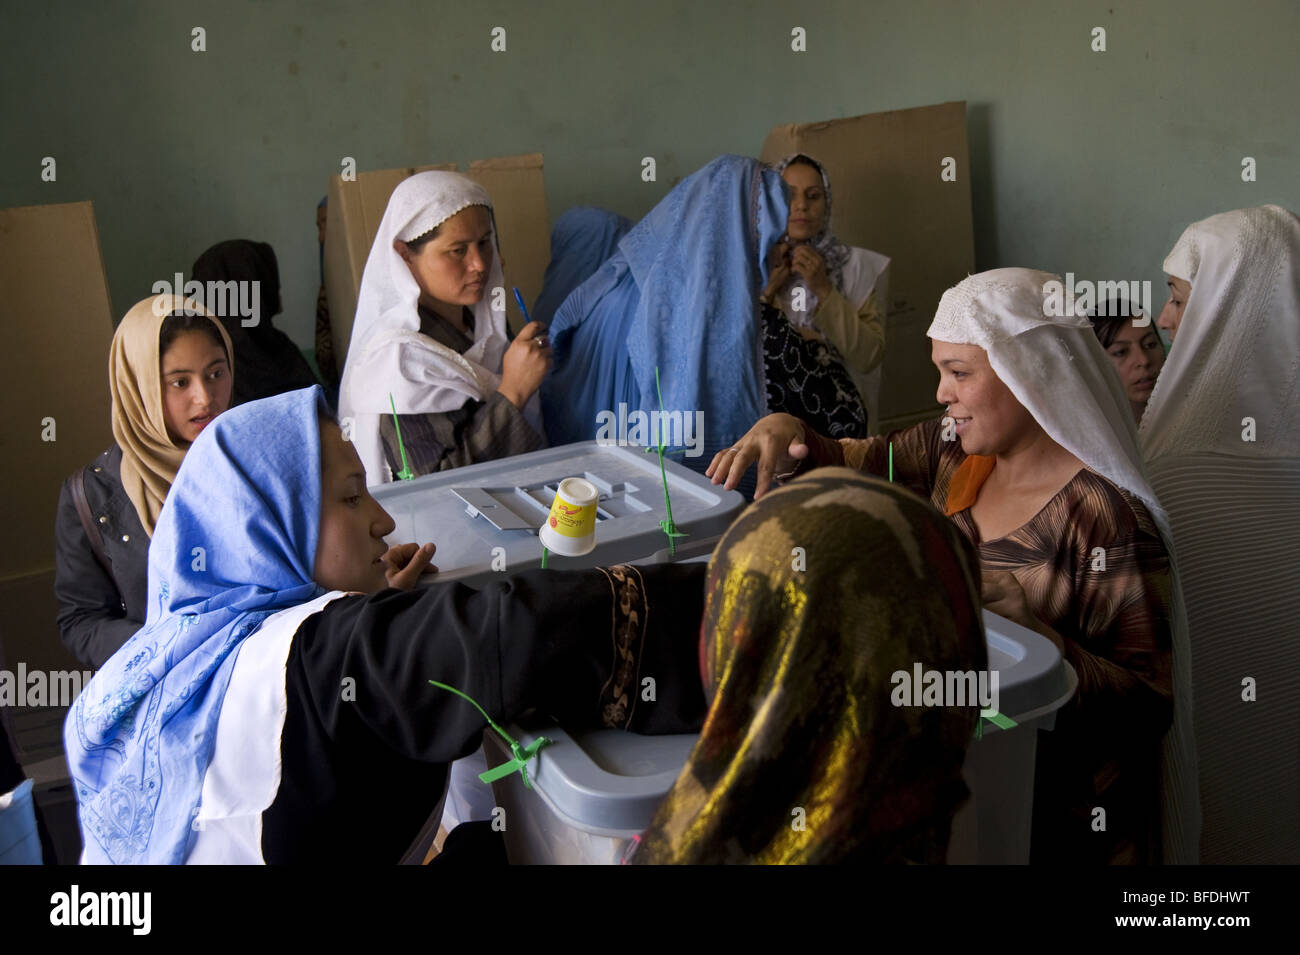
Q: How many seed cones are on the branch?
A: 0